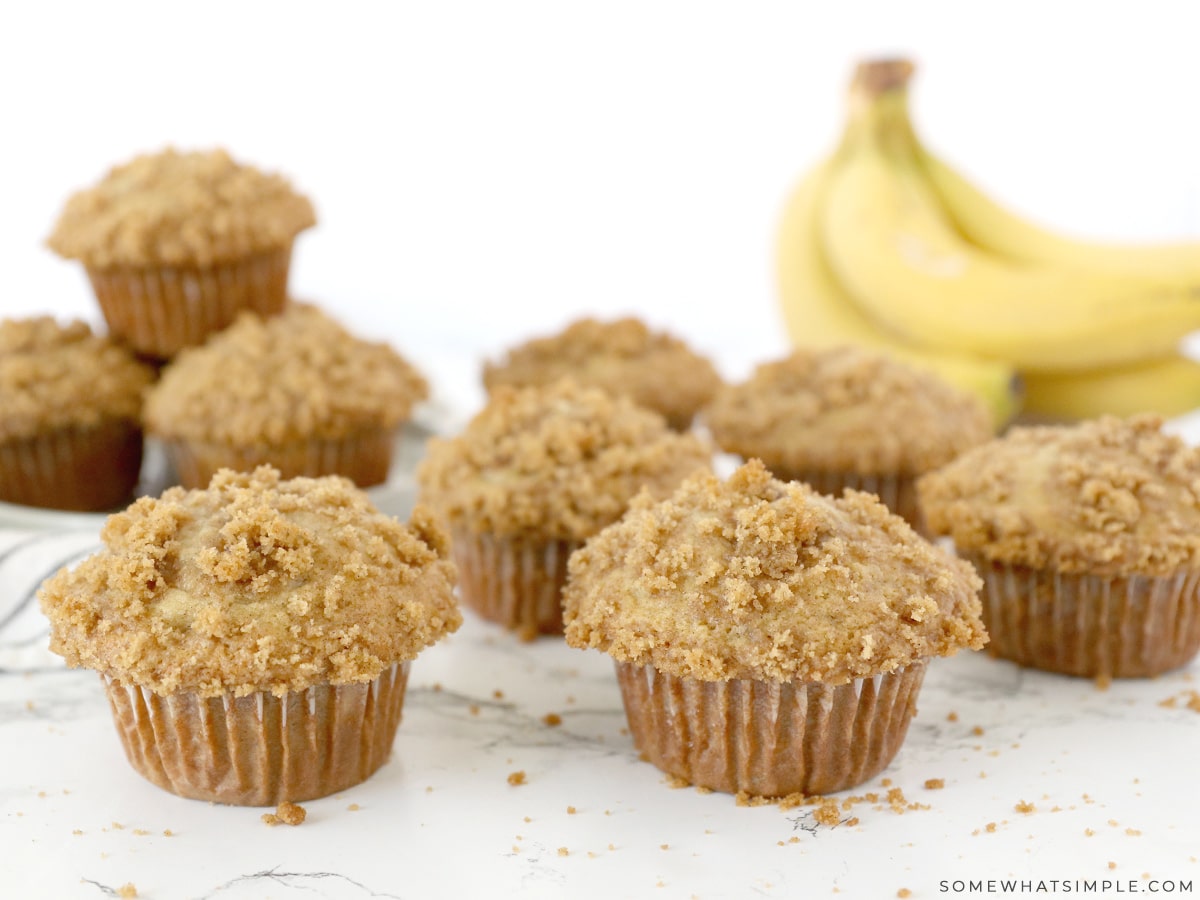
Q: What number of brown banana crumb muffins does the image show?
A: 9